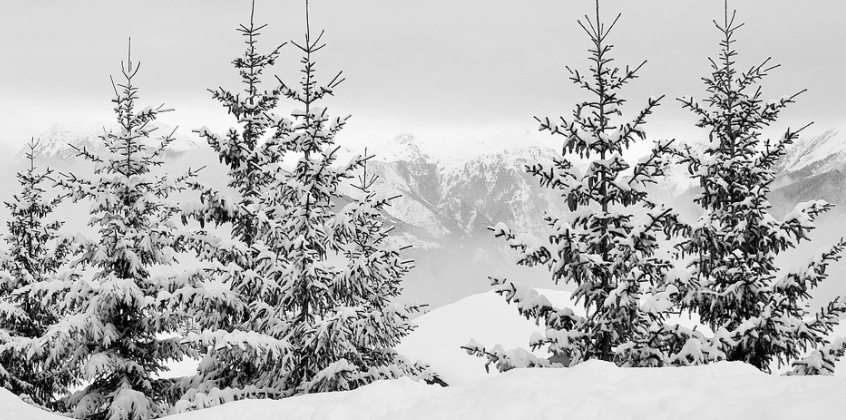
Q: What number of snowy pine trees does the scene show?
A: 7